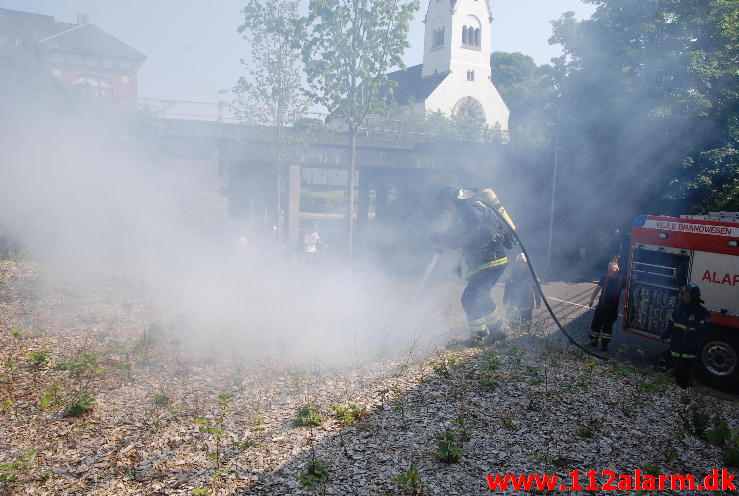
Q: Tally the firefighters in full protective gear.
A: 2